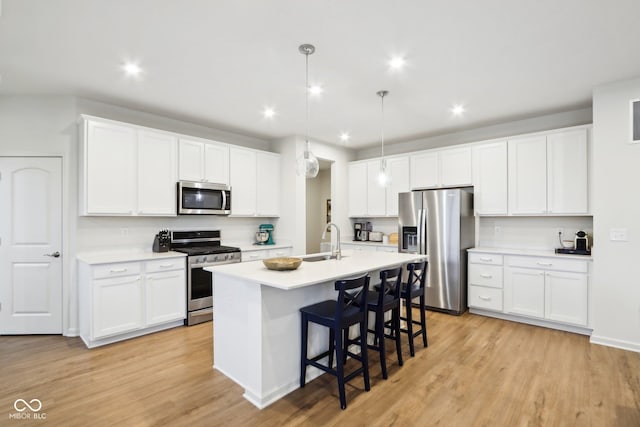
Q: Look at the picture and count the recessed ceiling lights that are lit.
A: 6